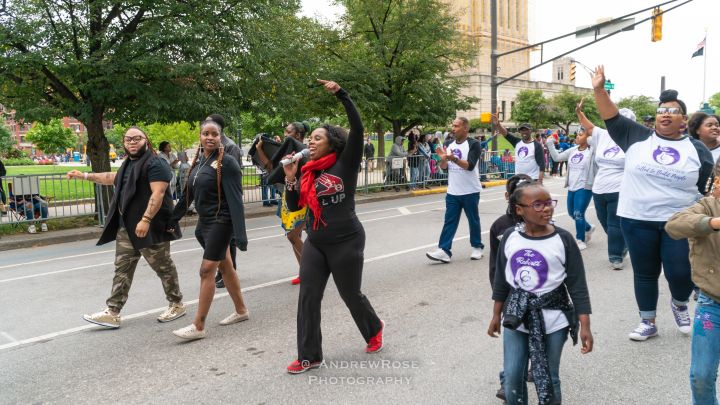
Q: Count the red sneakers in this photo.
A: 2